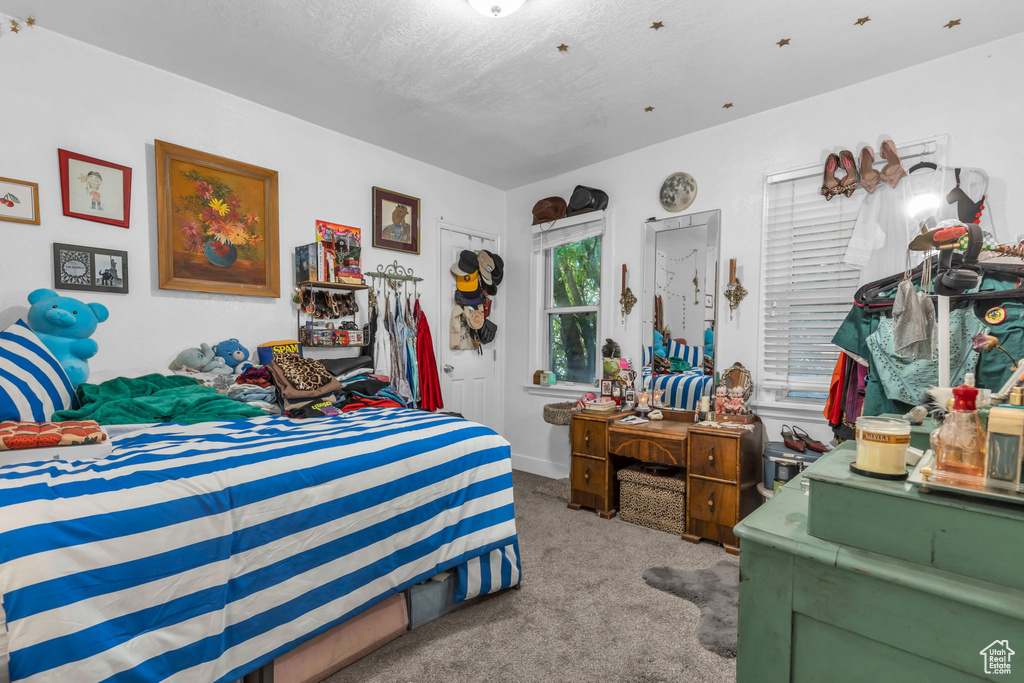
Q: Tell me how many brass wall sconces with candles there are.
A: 2